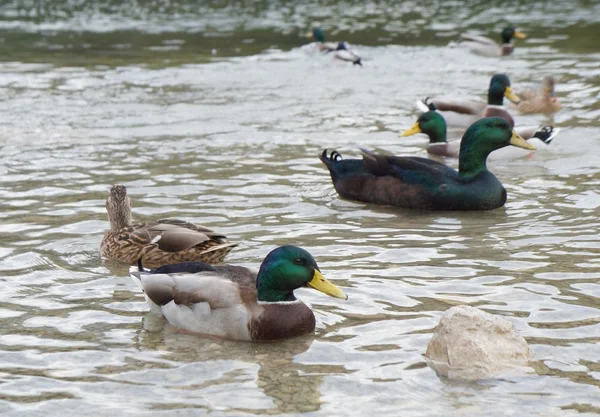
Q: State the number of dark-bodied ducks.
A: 1